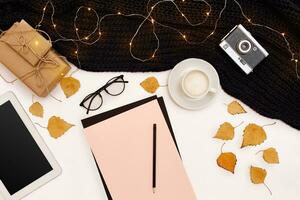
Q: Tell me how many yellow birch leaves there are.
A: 10